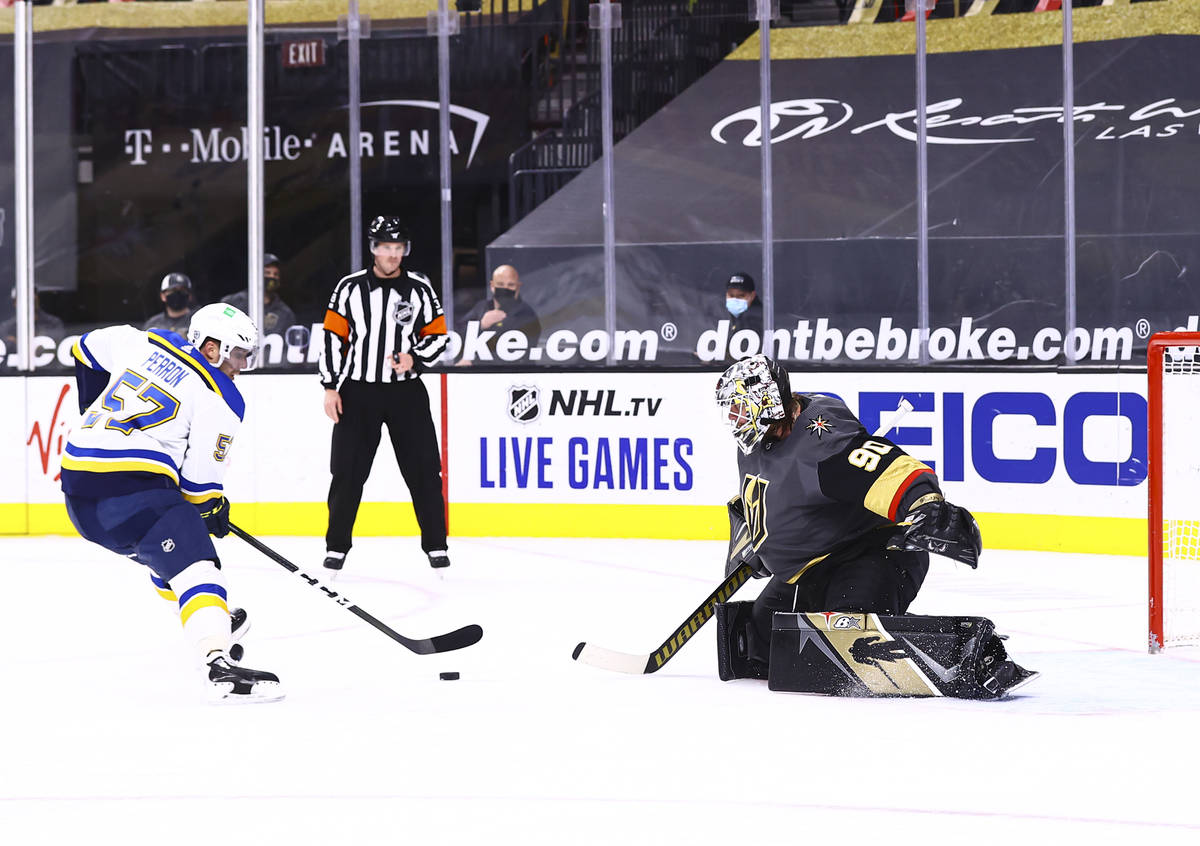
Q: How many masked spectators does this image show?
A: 4